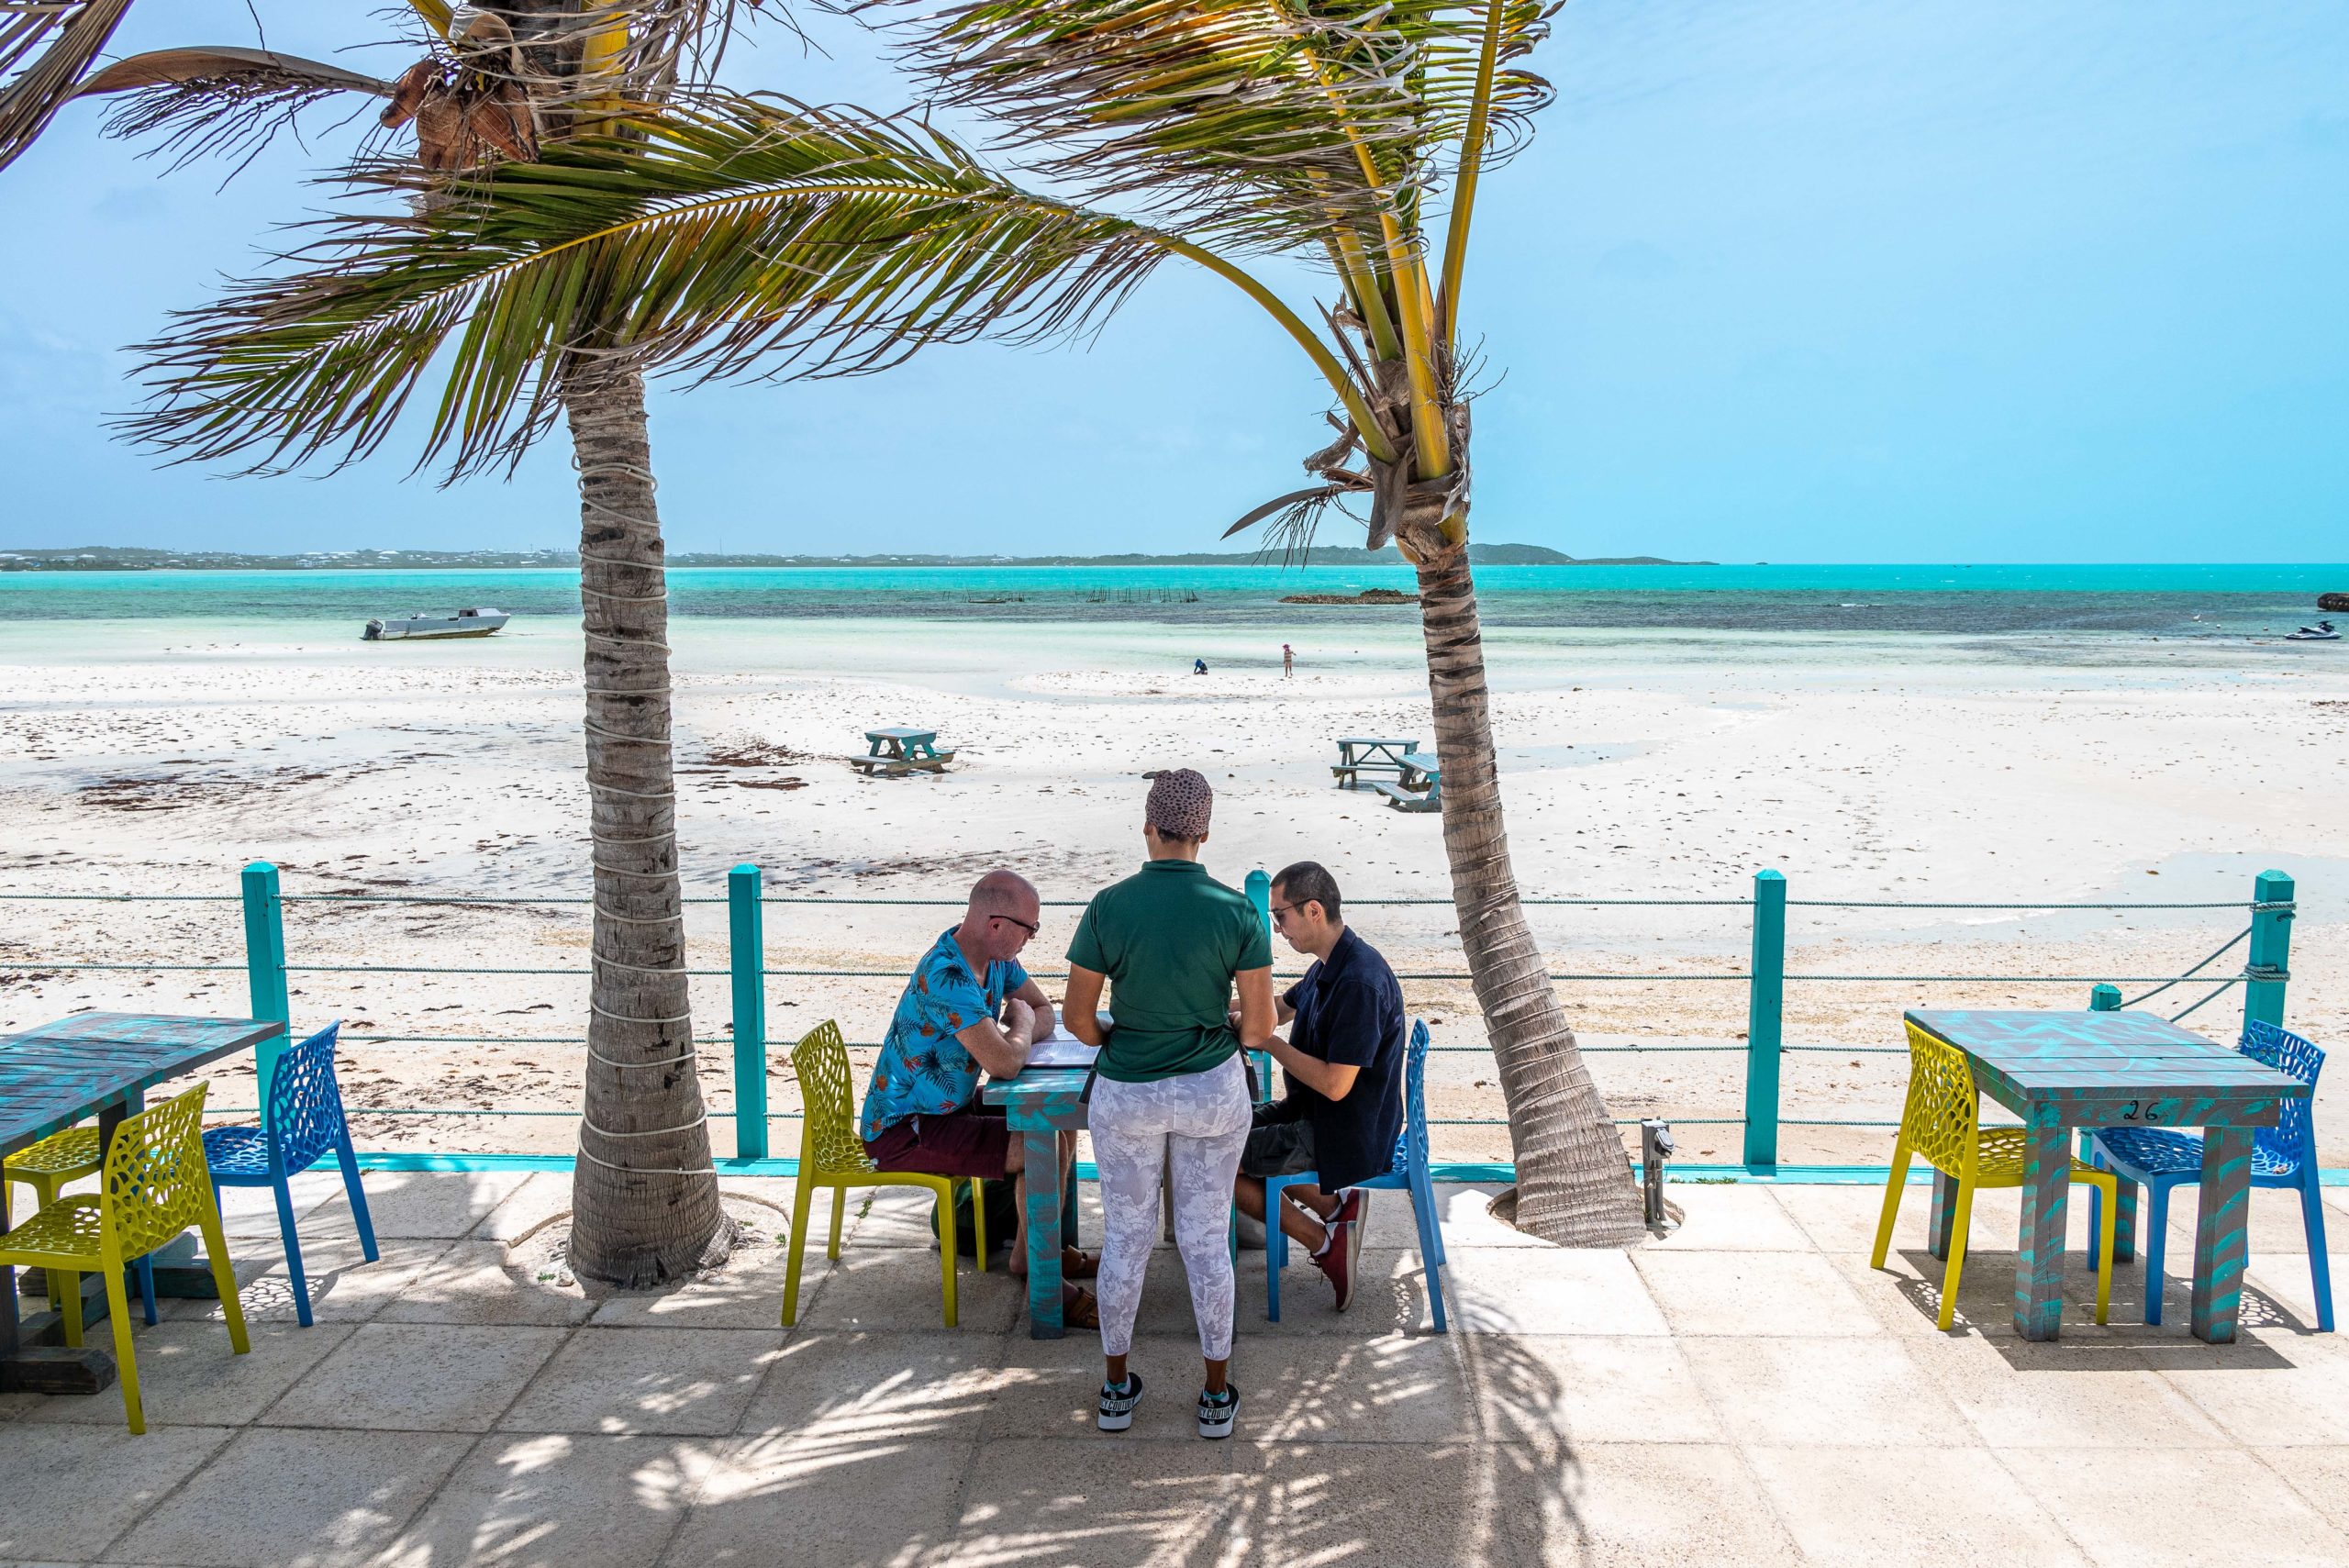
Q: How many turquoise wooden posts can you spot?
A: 6